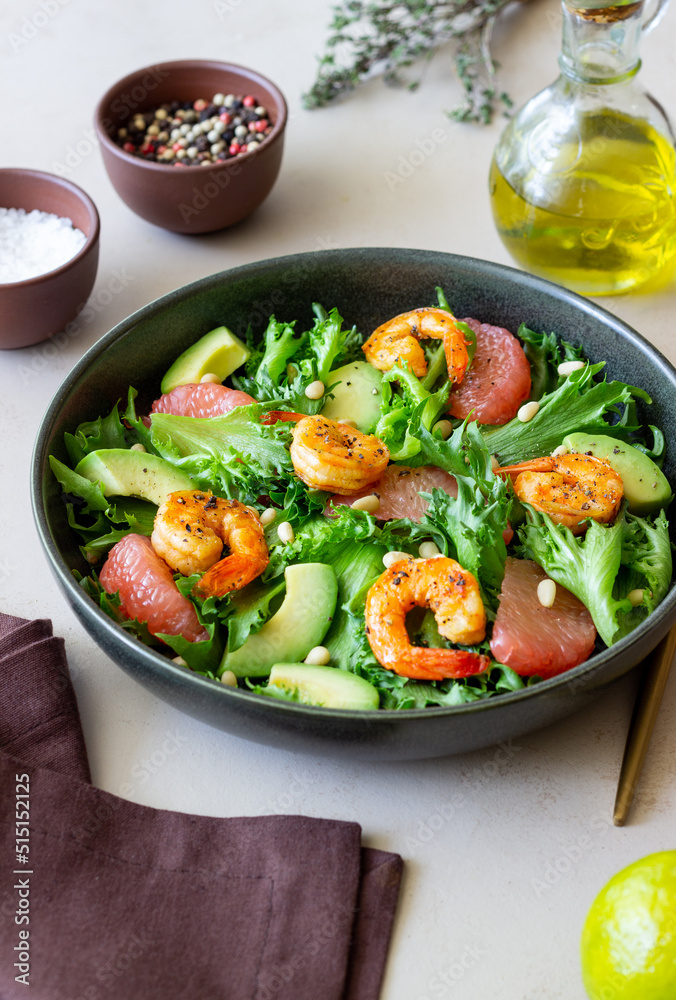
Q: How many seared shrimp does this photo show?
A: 5